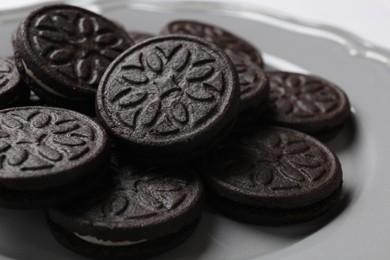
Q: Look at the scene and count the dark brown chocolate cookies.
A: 10